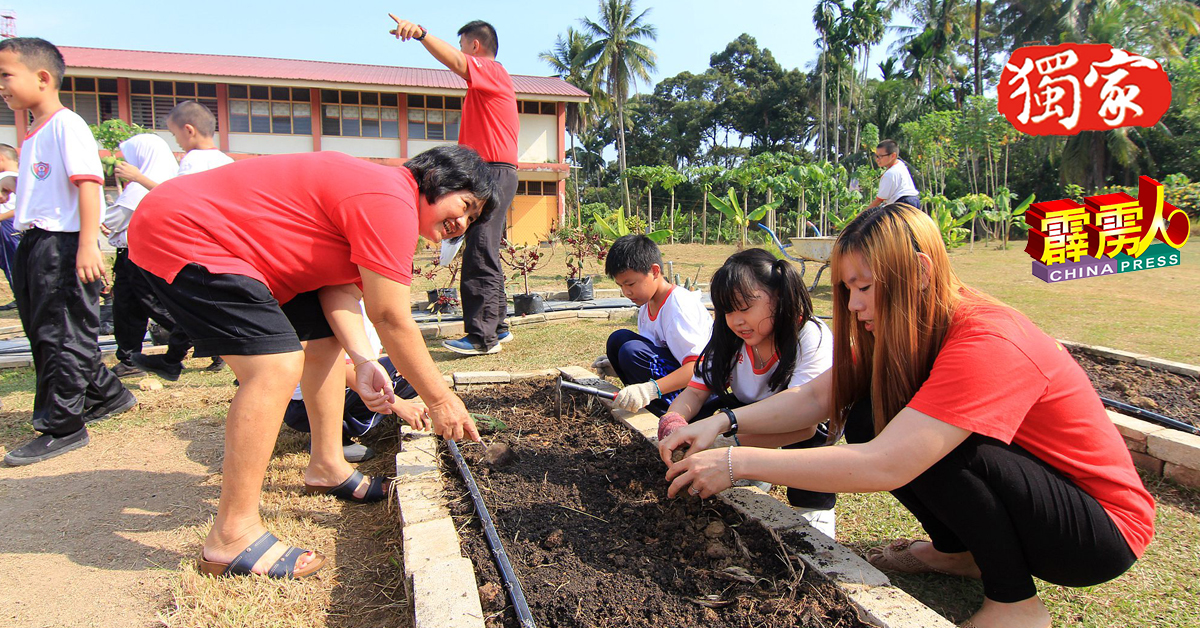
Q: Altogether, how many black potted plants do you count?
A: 3